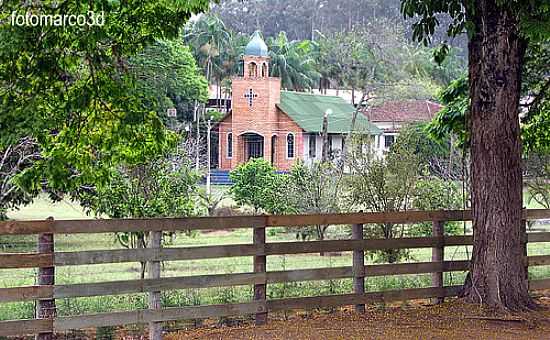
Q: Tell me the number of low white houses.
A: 1